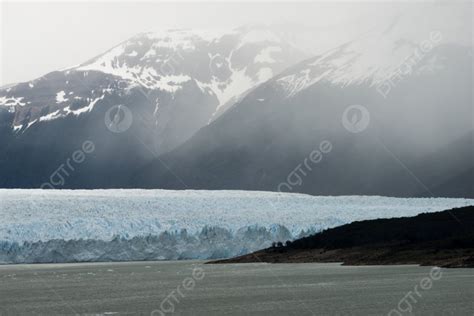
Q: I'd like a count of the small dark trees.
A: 3